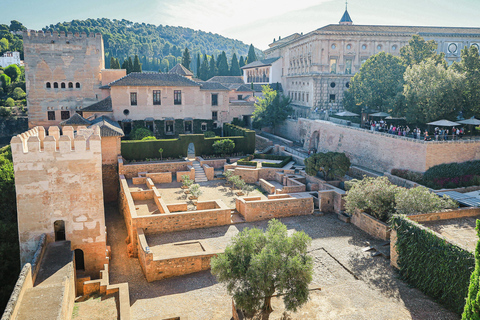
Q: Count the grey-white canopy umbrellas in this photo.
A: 5